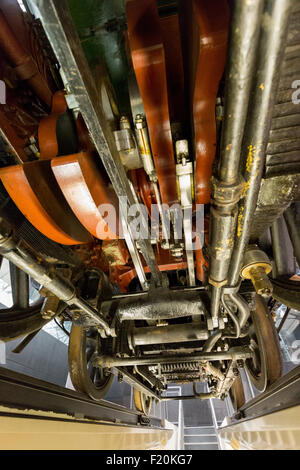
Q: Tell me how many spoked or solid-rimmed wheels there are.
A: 6